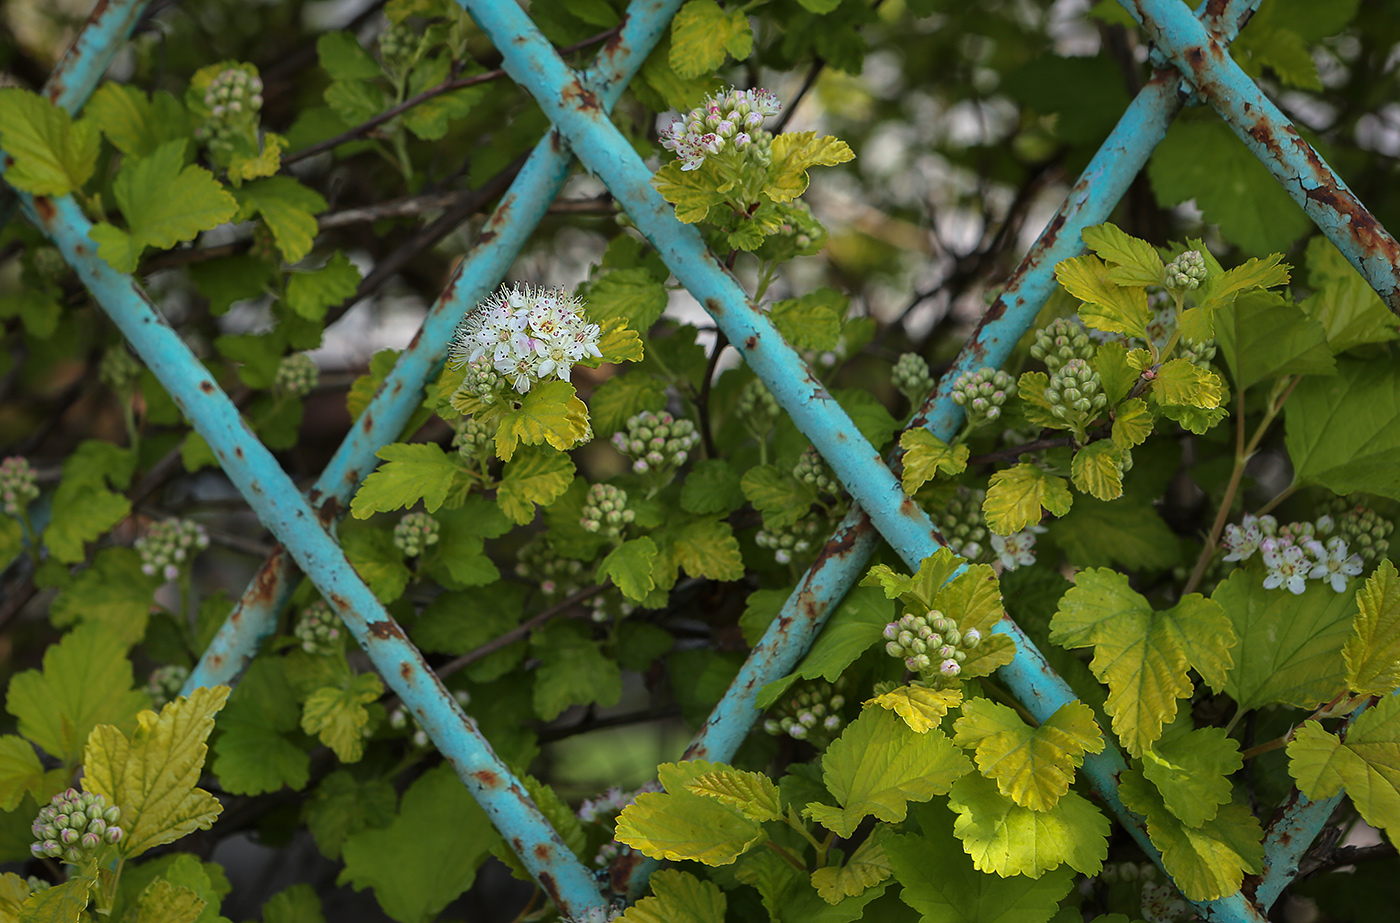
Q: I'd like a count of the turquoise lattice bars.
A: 7